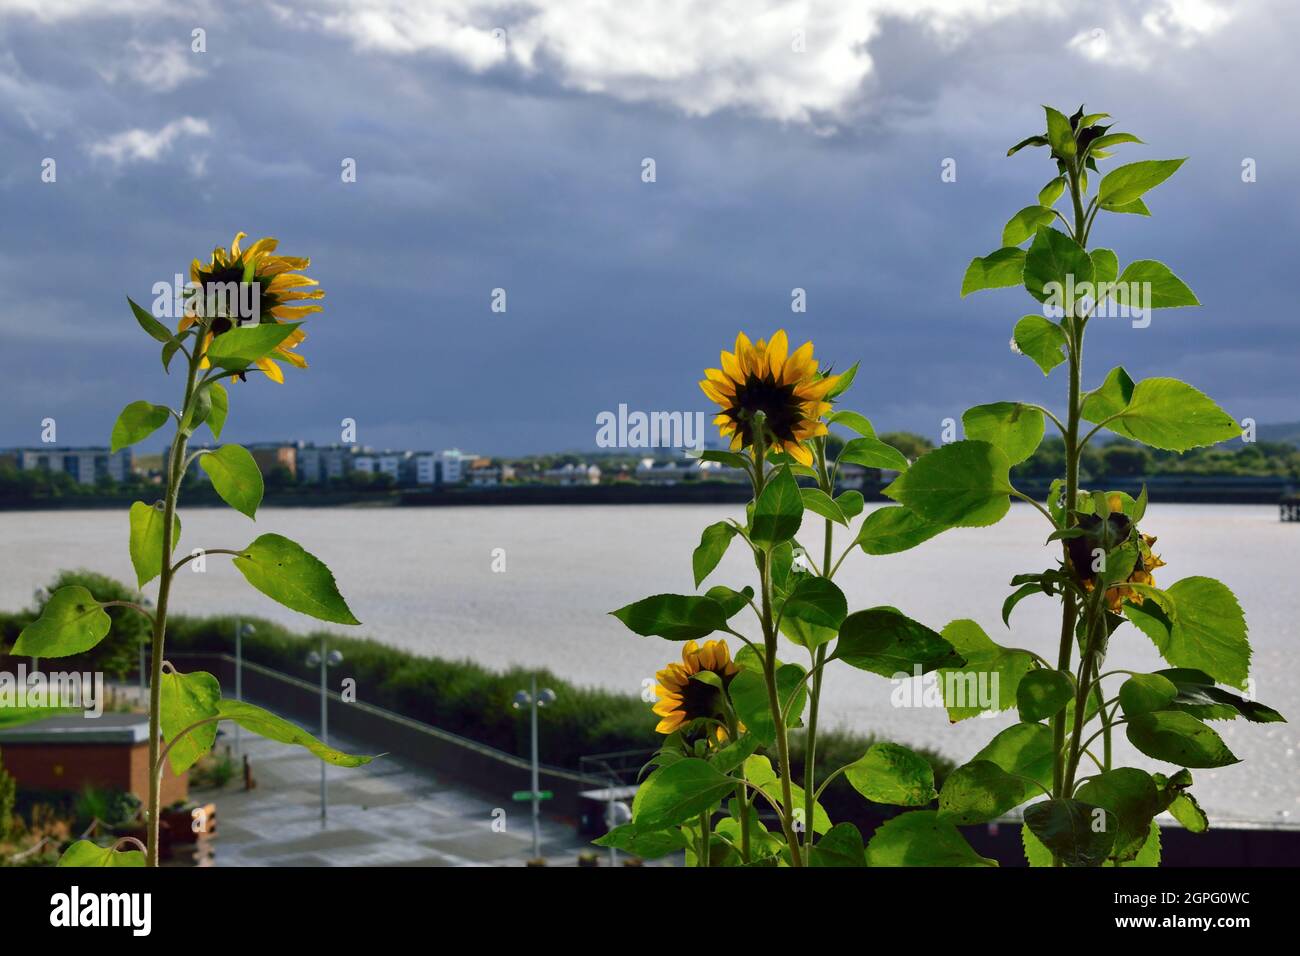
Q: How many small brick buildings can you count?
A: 1